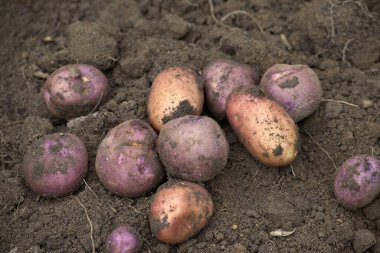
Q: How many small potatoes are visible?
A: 1